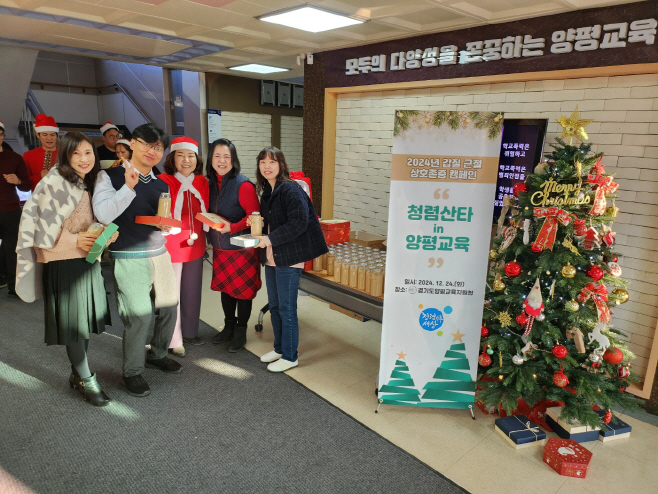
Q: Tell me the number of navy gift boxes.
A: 3